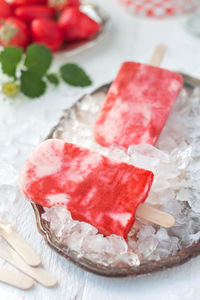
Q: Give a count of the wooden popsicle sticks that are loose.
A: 3